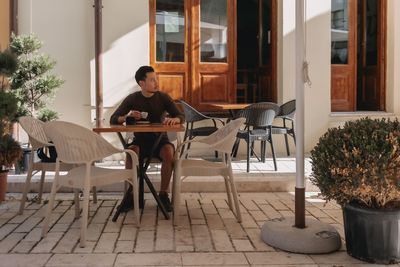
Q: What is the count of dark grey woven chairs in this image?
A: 3